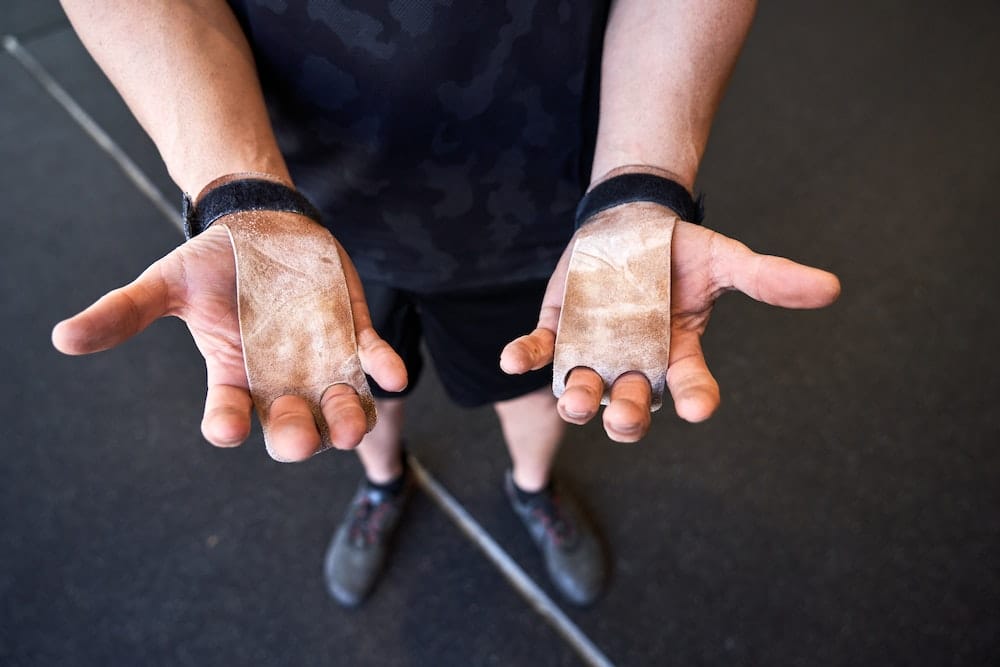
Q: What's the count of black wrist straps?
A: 2